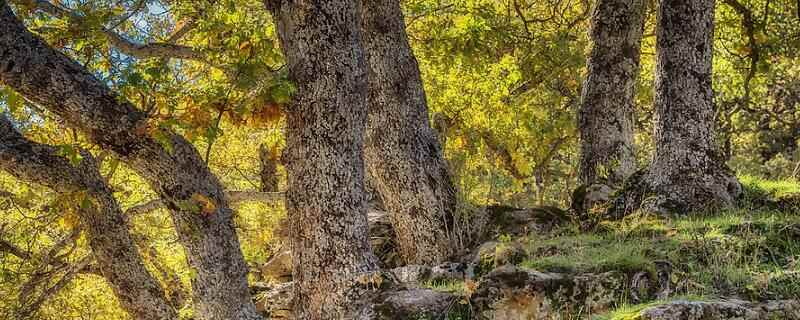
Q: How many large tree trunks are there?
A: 6